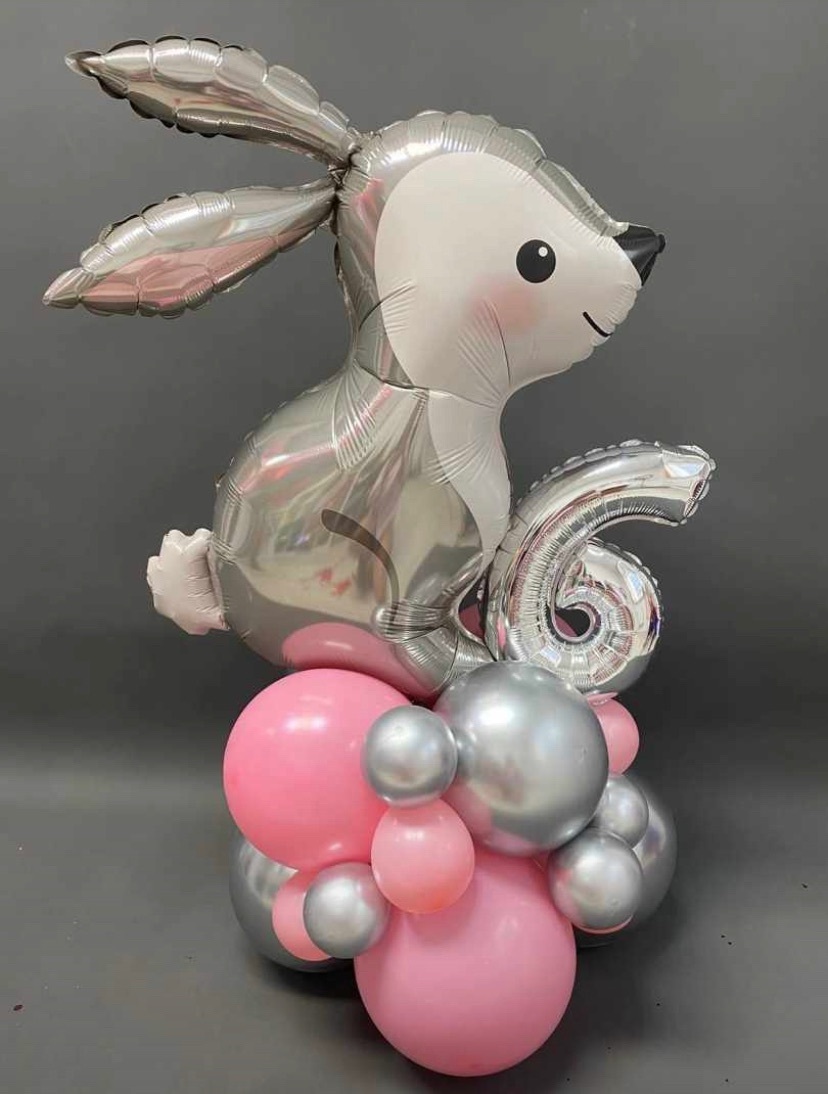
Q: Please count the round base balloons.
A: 12